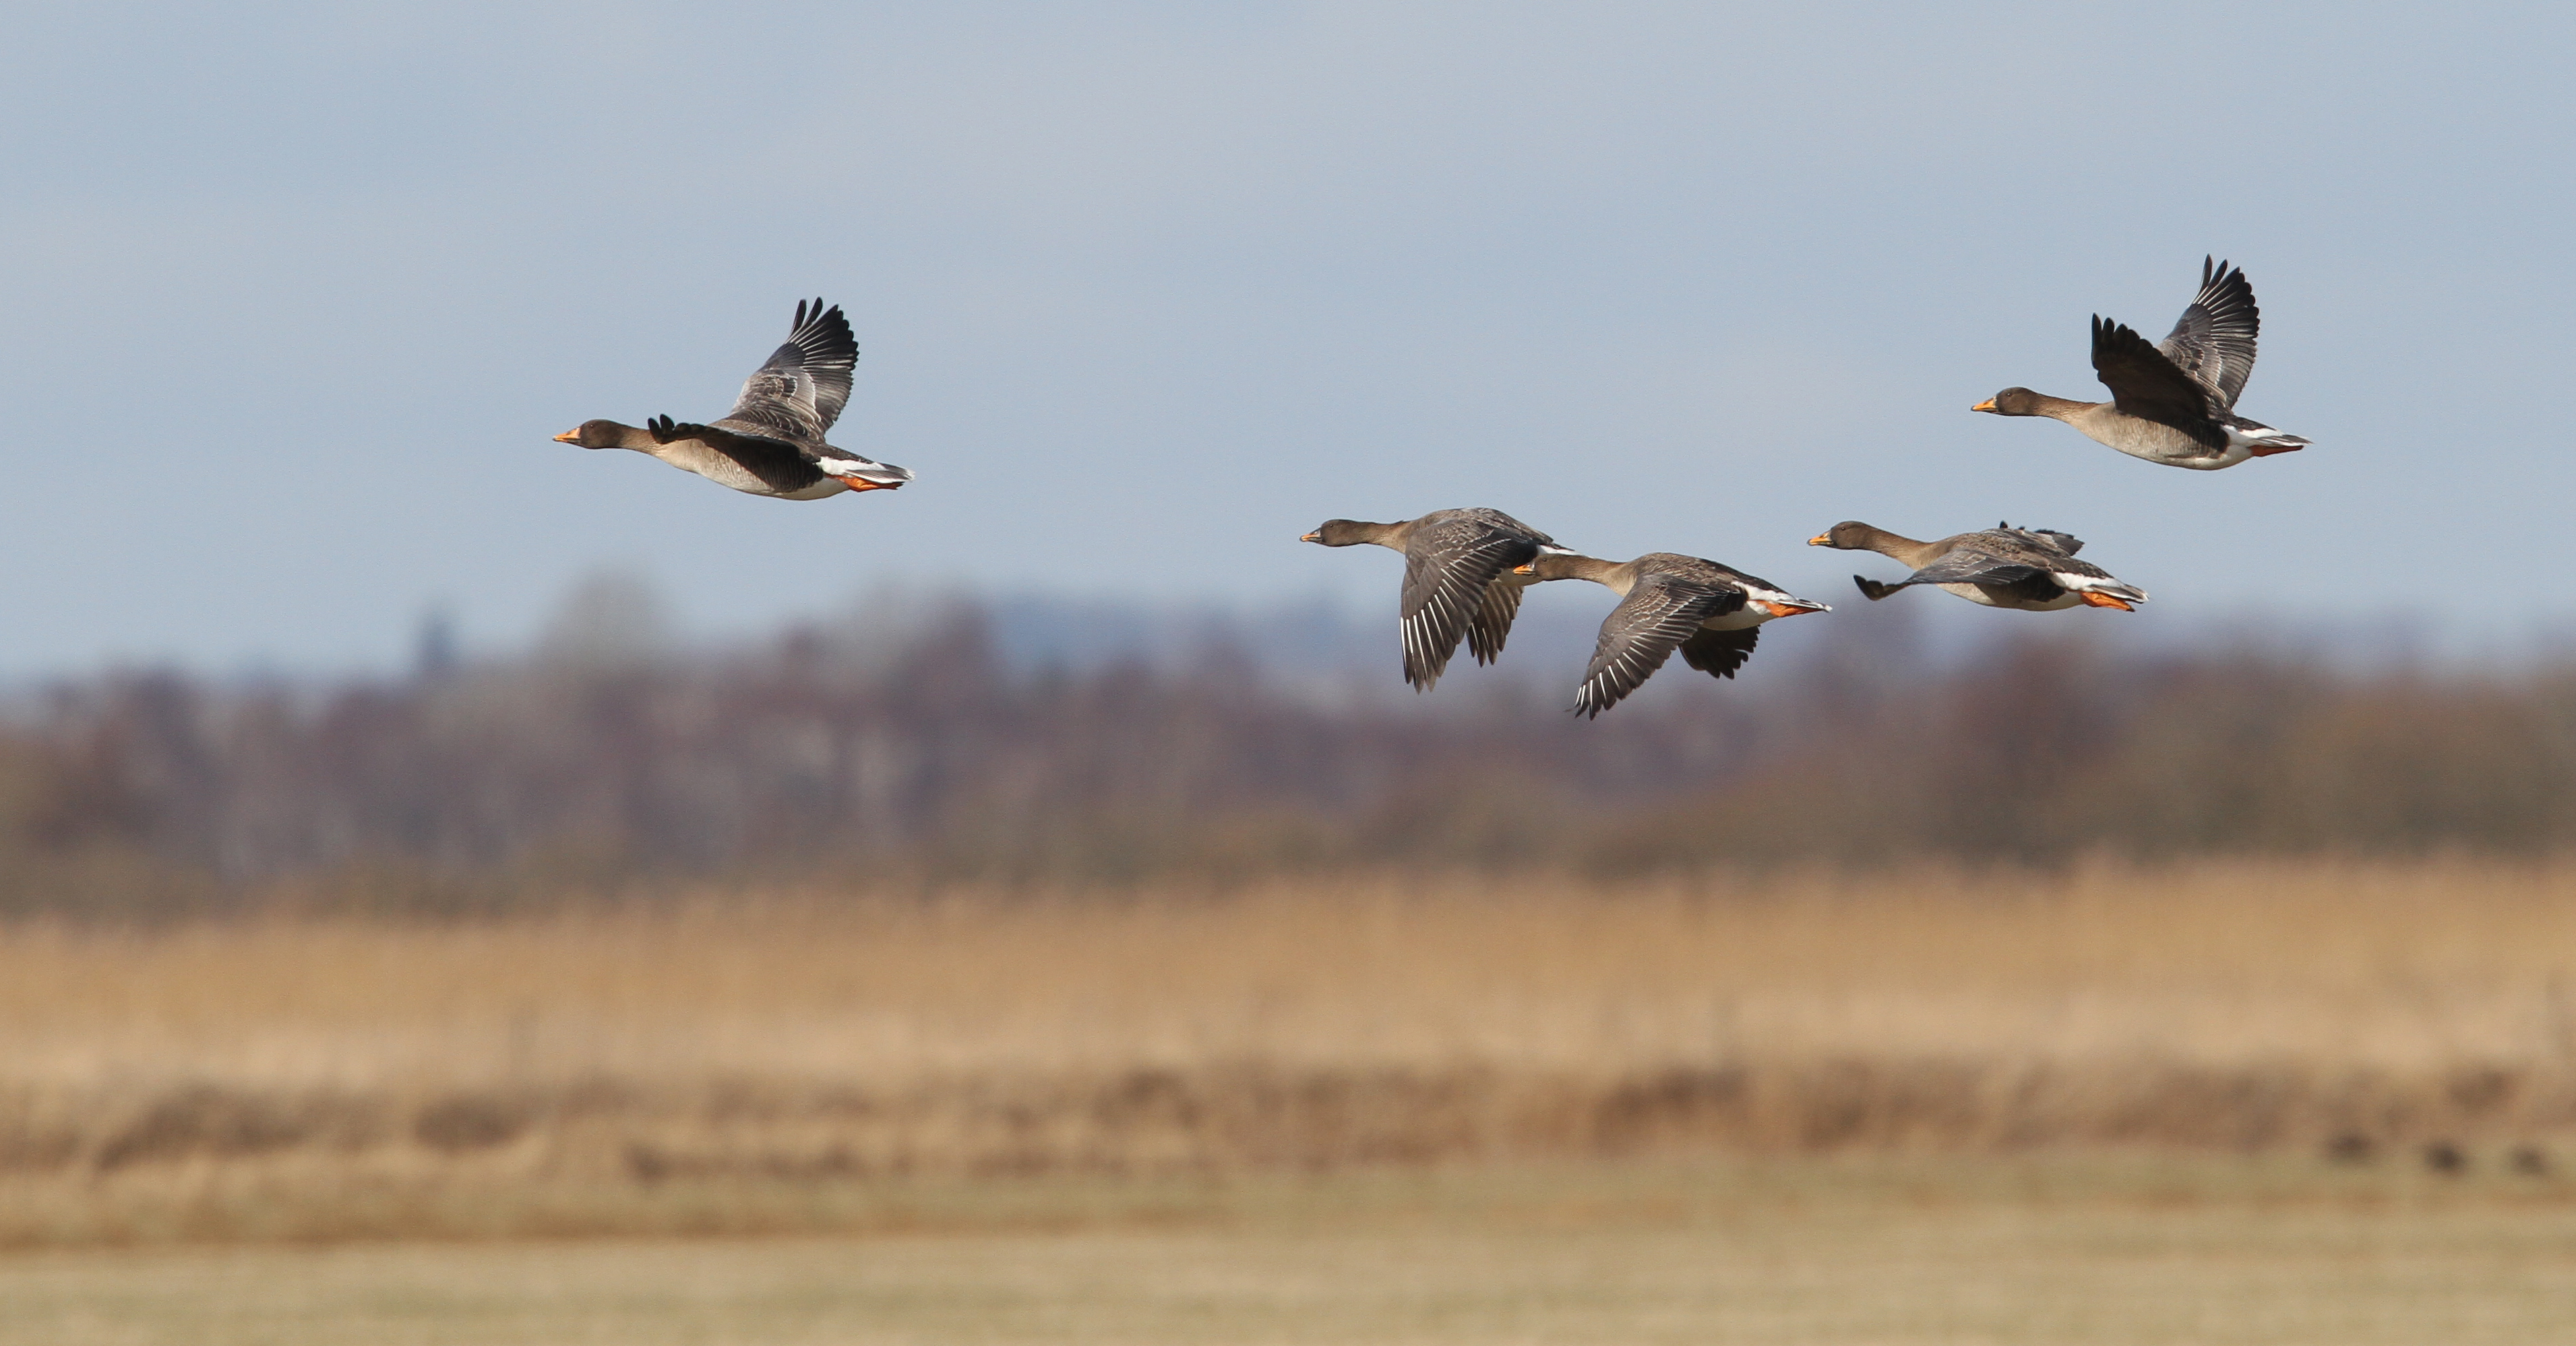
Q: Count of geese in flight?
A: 5